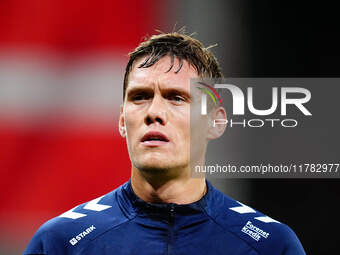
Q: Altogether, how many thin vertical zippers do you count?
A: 1